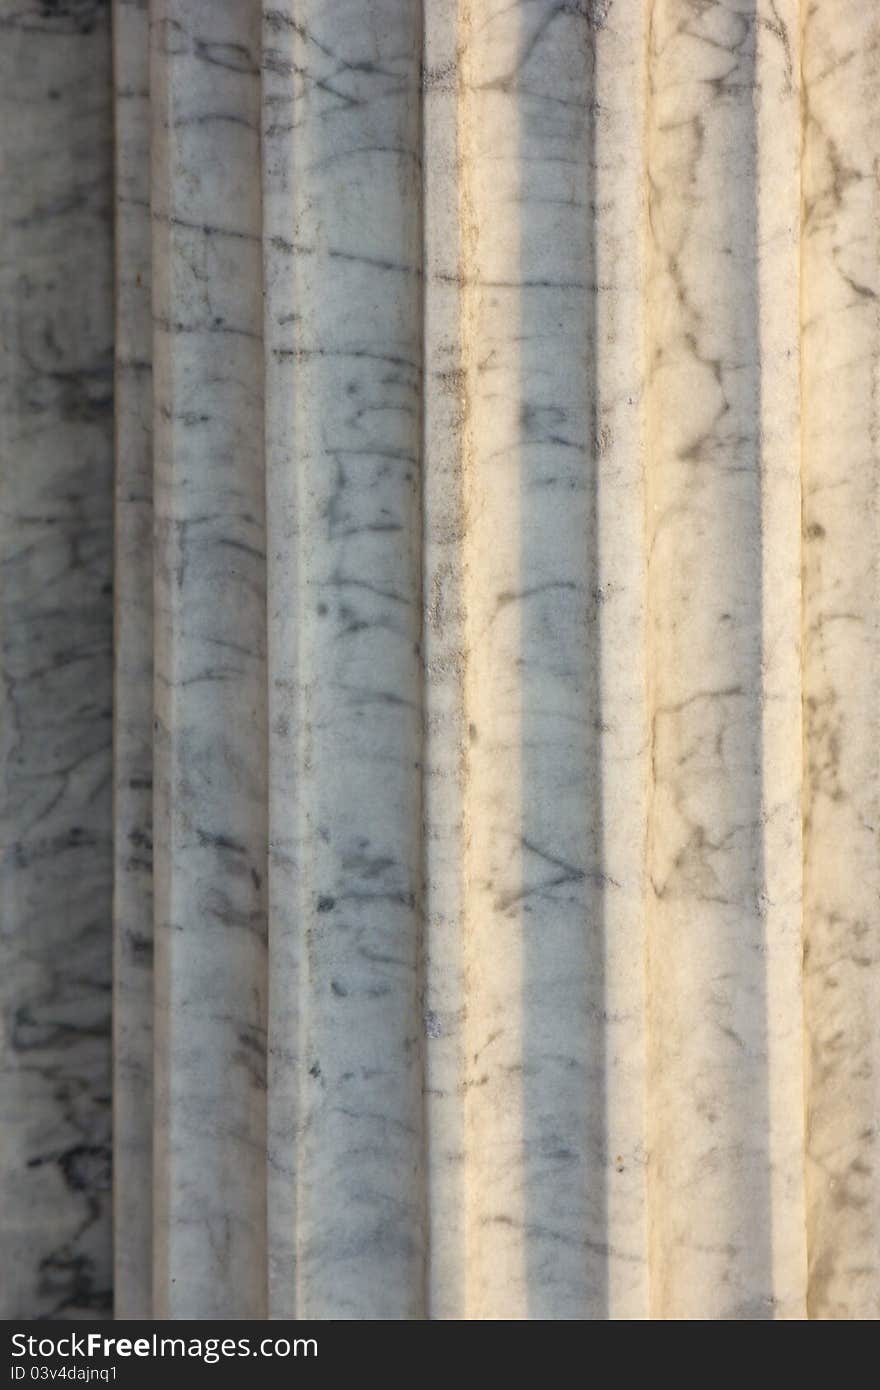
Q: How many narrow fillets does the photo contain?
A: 5